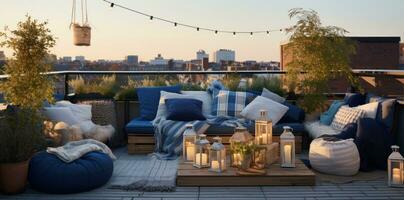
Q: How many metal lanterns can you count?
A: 7